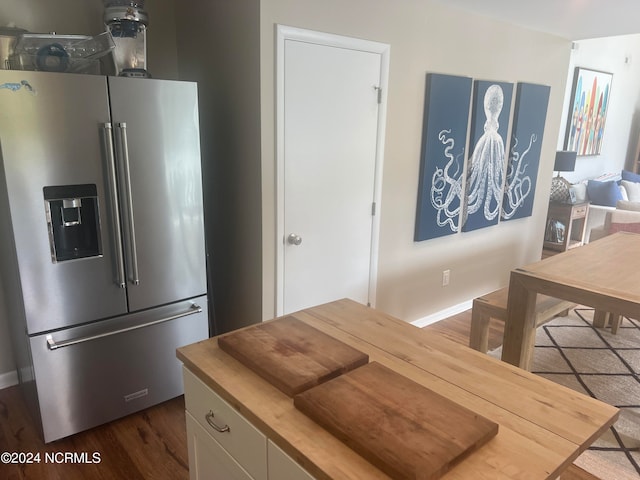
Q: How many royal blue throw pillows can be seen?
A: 2